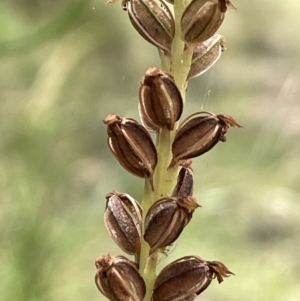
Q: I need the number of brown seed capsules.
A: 11